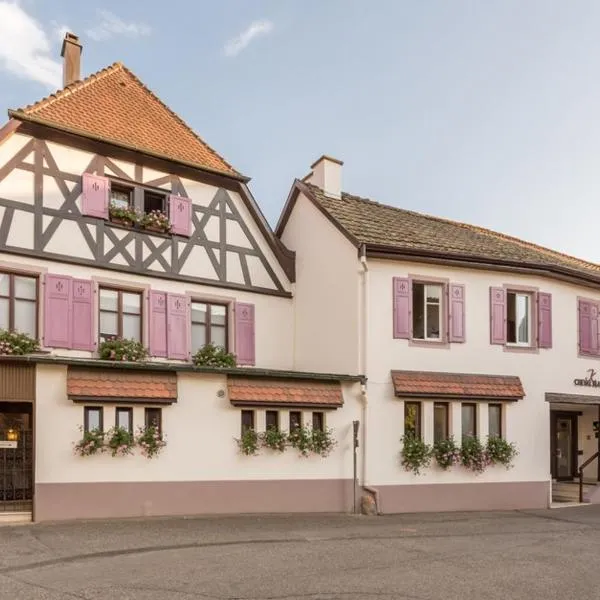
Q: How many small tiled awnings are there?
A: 3